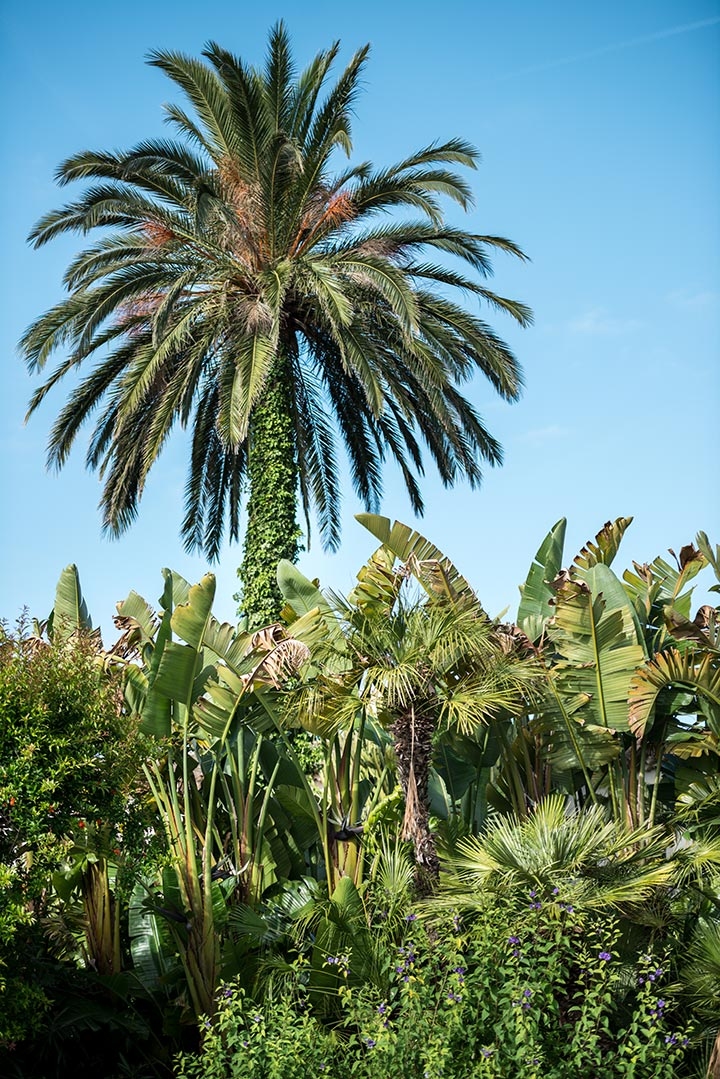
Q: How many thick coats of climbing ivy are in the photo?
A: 1